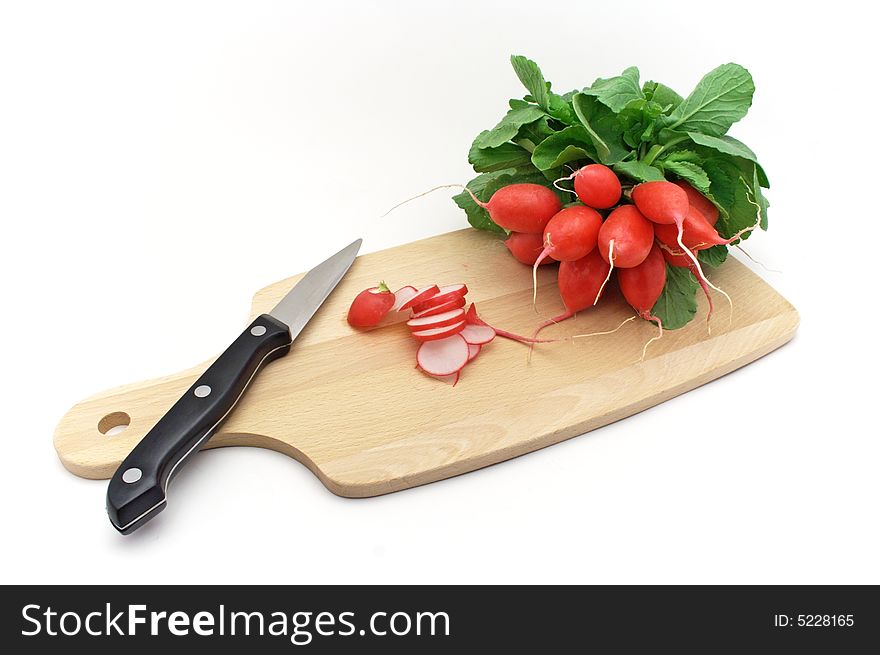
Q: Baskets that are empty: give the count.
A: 0